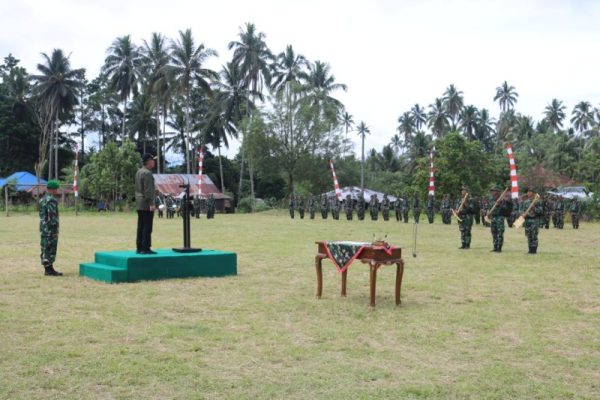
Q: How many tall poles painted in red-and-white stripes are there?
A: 5